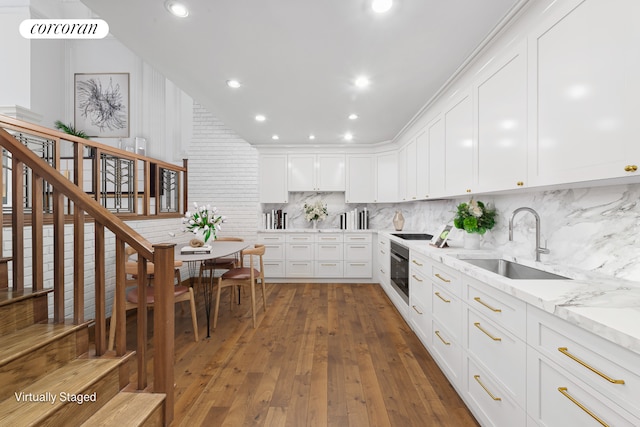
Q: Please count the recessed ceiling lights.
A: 9